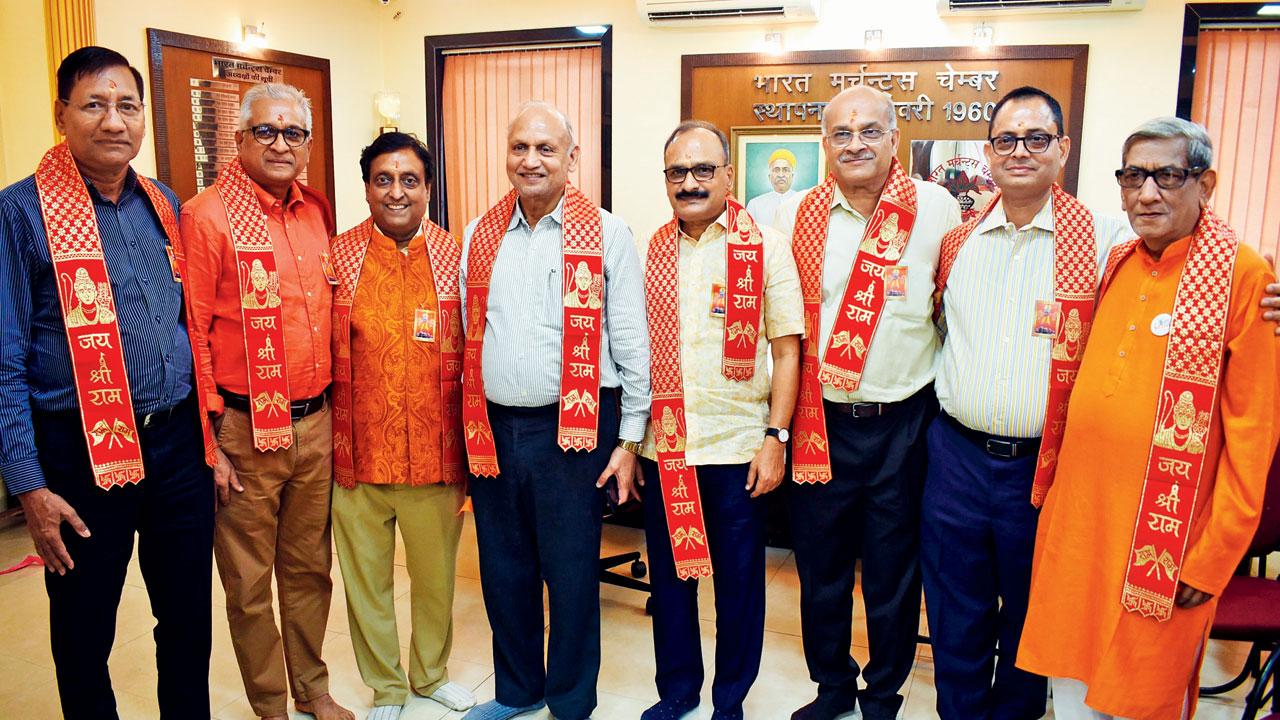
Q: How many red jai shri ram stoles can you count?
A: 8